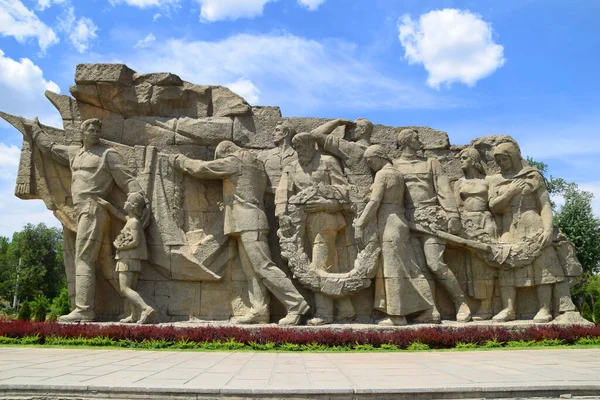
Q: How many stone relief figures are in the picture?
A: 10